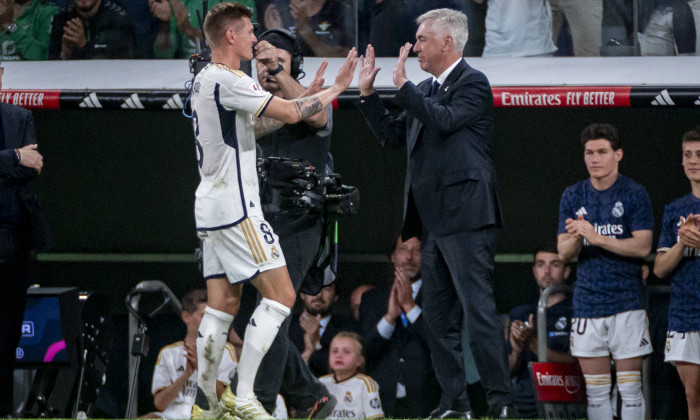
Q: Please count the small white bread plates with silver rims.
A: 0